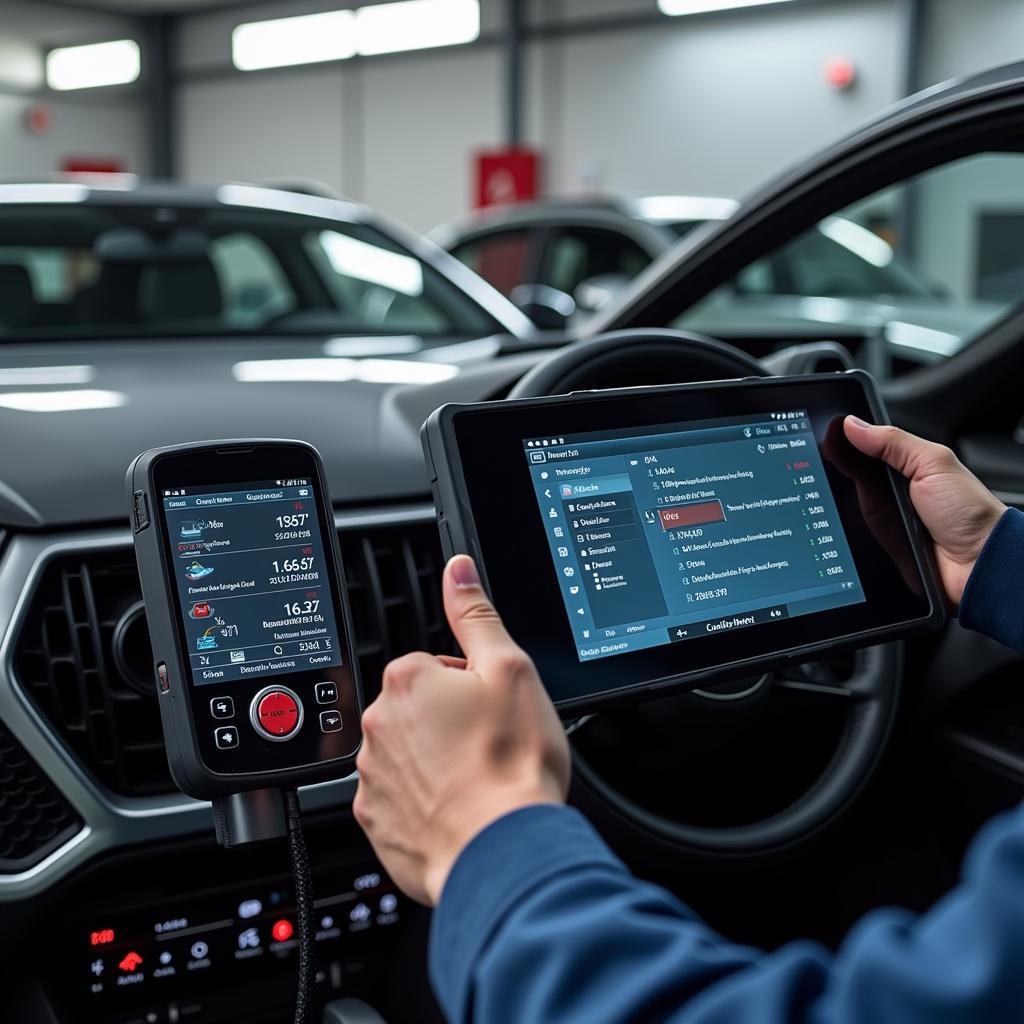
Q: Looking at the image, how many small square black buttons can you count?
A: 4